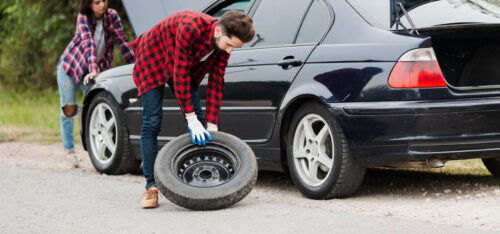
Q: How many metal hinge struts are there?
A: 1